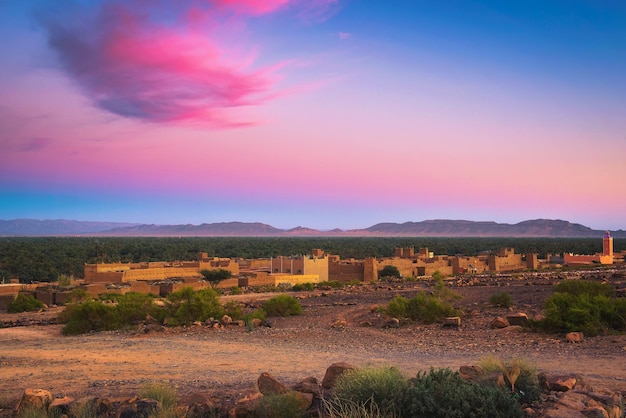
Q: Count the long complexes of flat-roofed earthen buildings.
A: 1